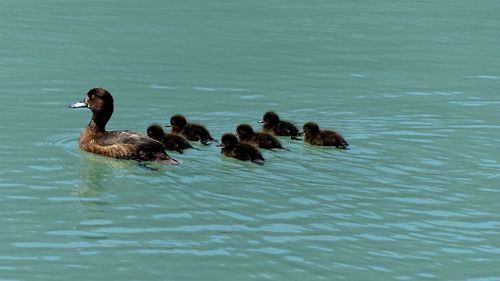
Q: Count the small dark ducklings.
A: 6